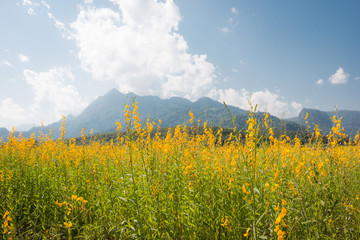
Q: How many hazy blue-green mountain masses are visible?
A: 2